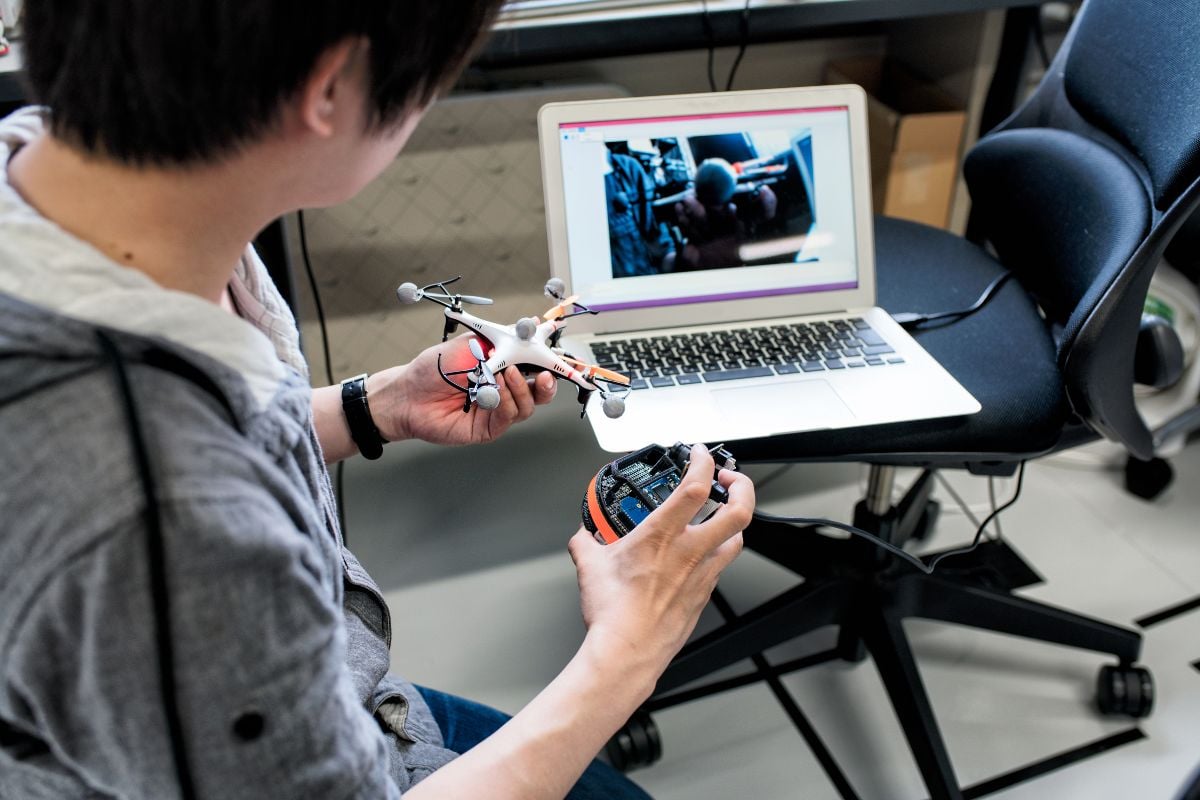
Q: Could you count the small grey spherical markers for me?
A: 5